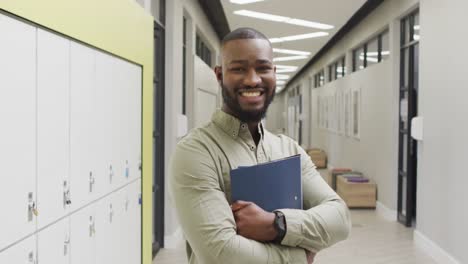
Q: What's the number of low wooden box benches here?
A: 3